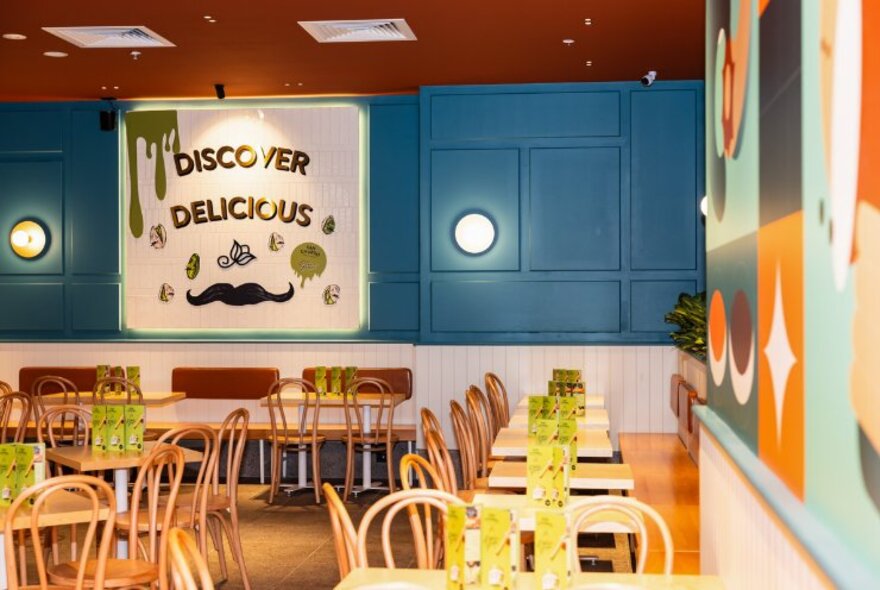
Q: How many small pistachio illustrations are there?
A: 6